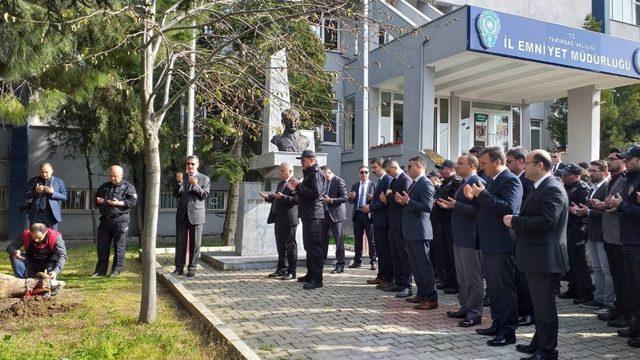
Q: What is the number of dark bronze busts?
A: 1